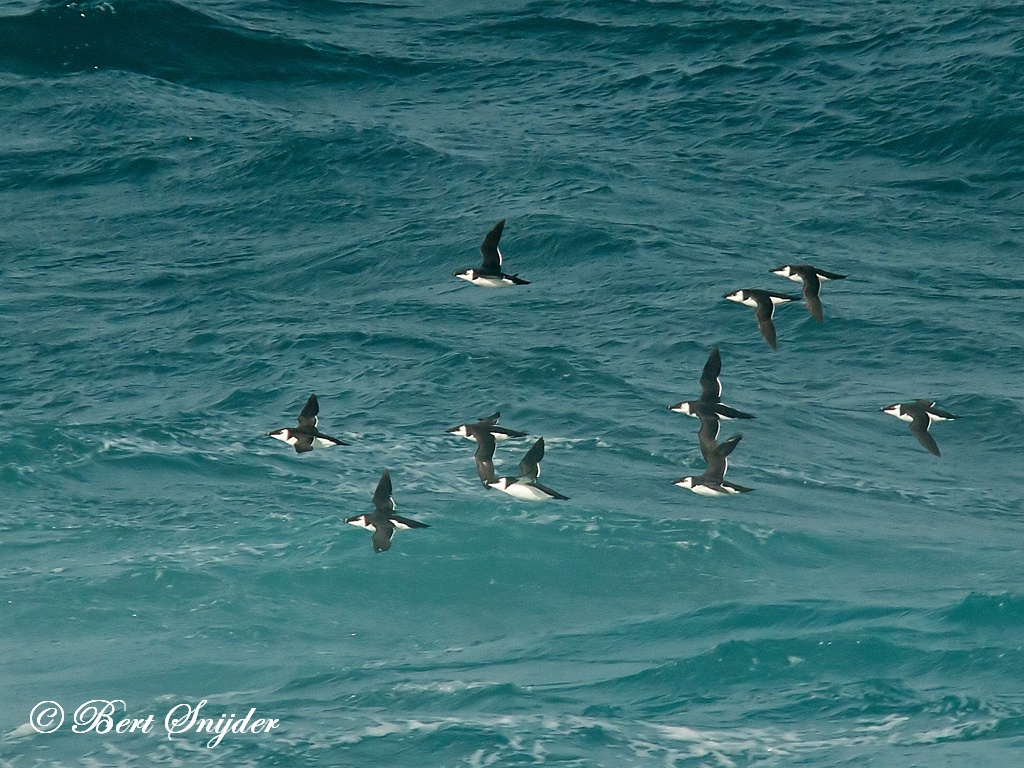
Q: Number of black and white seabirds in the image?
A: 10